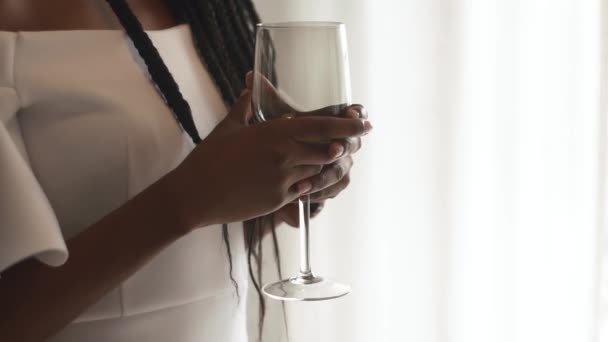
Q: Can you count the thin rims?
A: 1